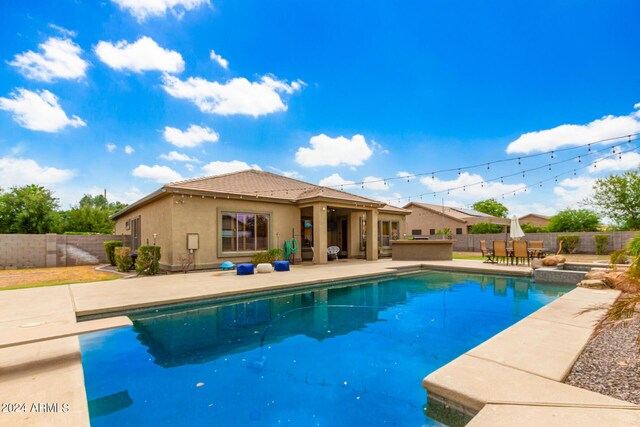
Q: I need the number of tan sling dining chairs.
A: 6